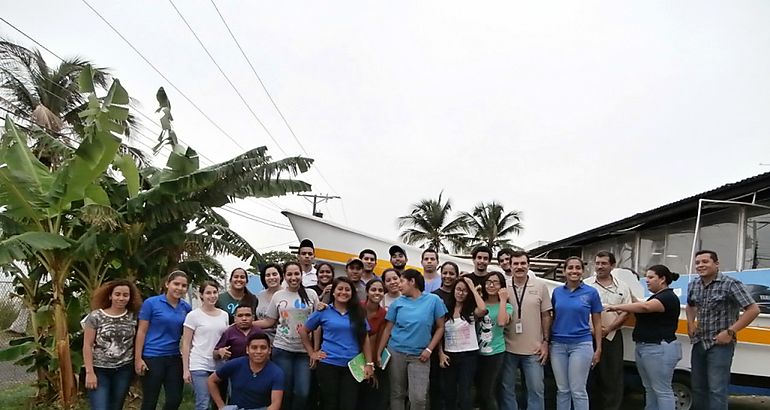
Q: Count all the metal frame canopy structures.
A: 1